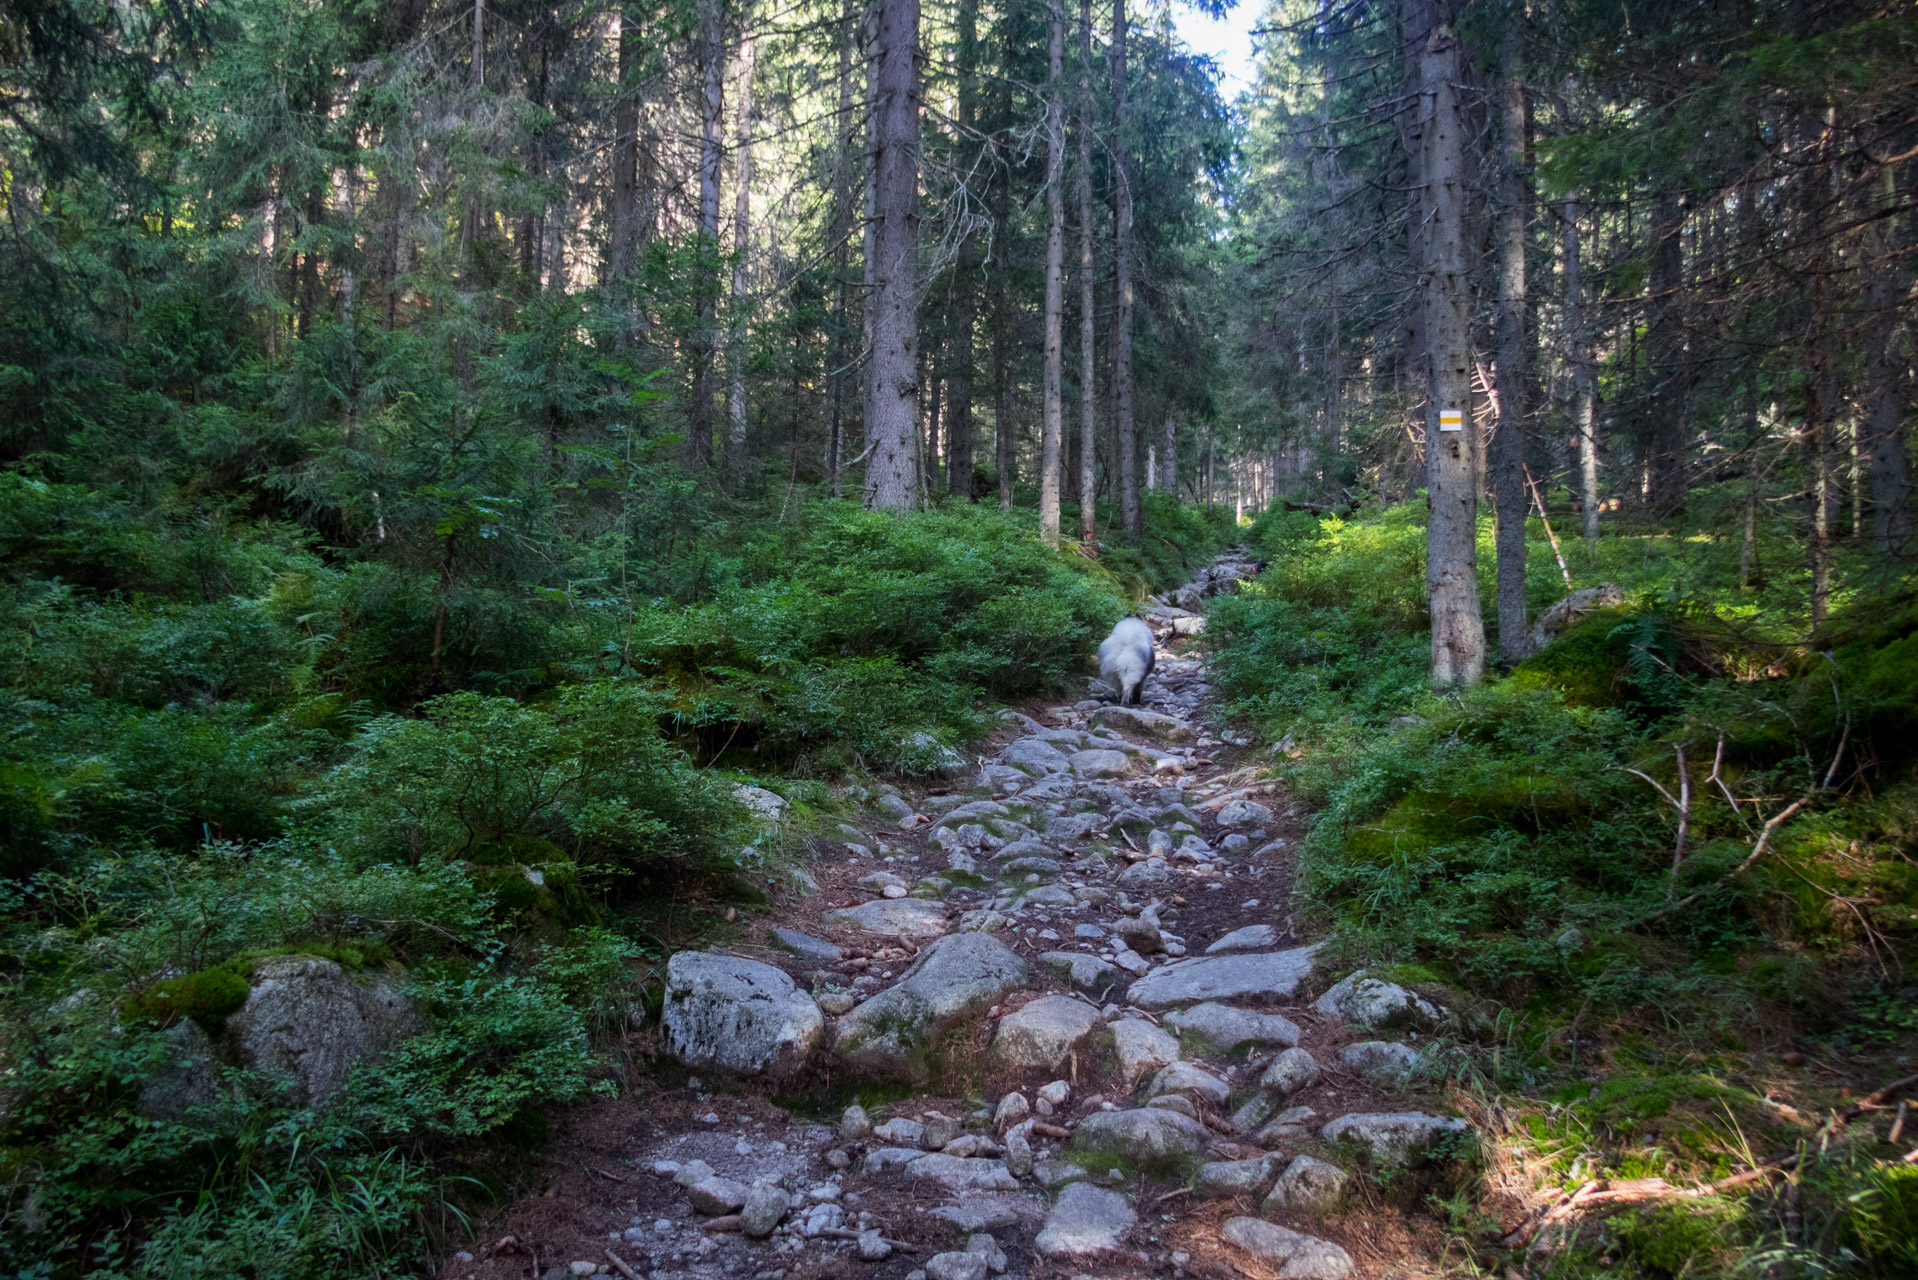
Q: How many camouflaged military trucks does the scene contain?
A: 0